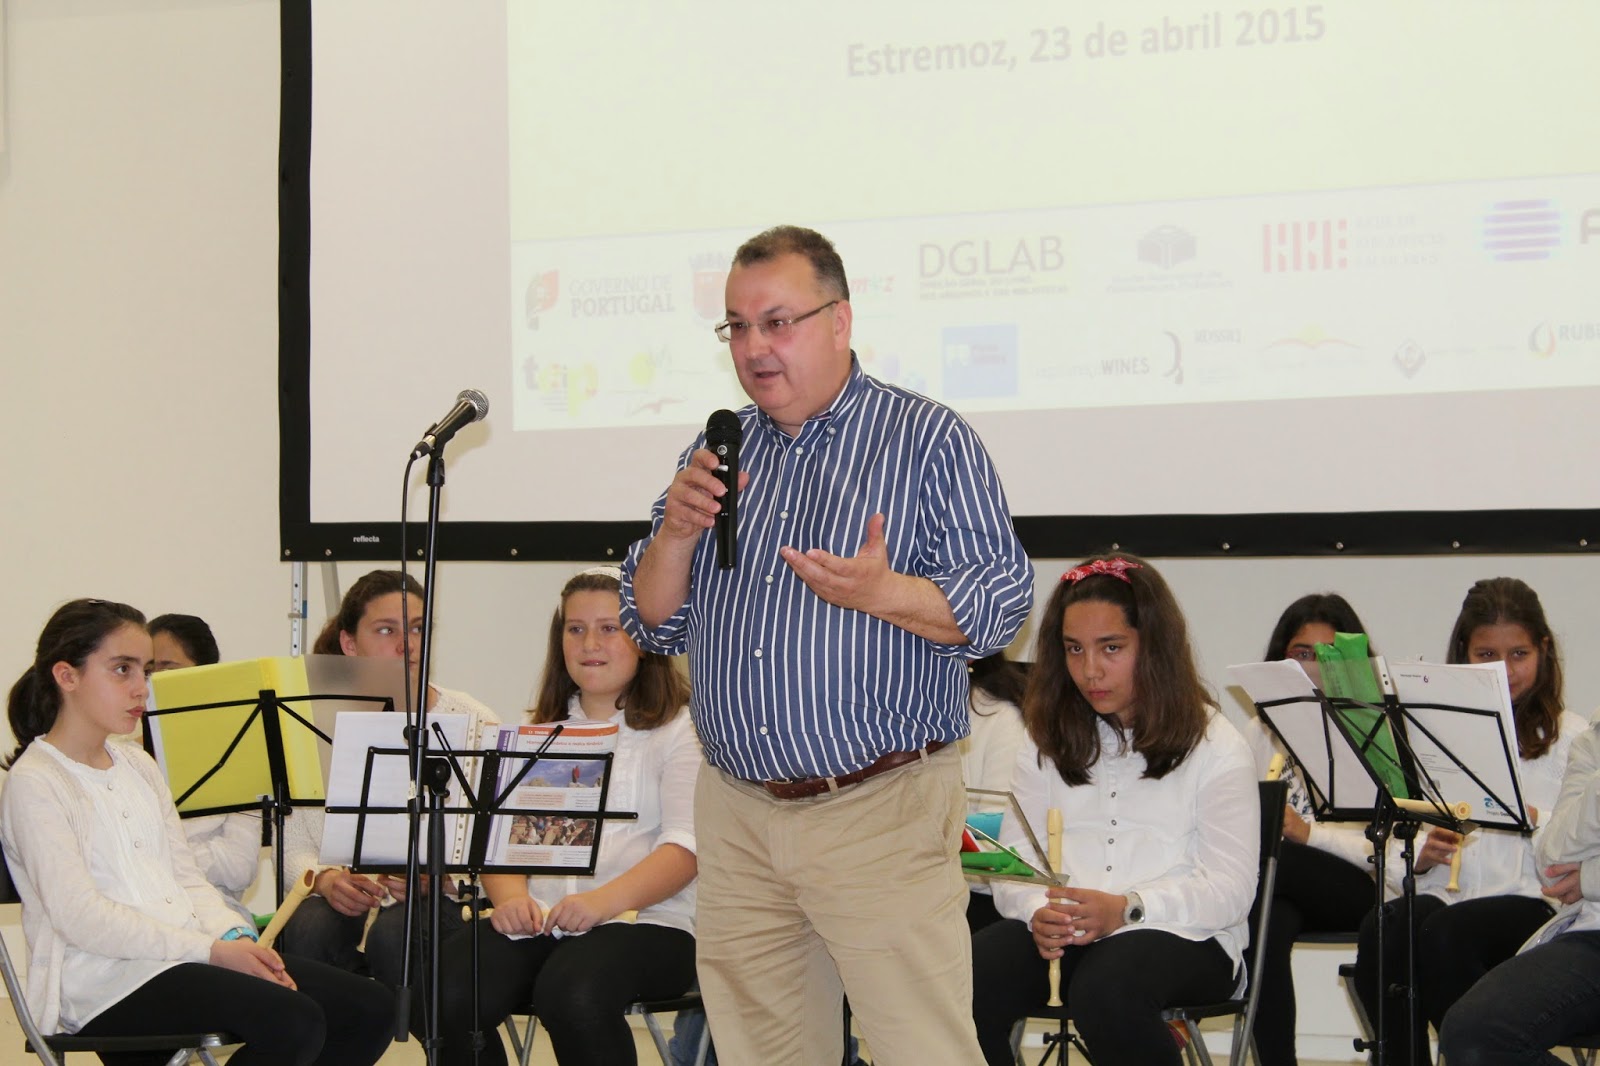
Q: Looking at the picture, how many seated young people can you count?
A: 9